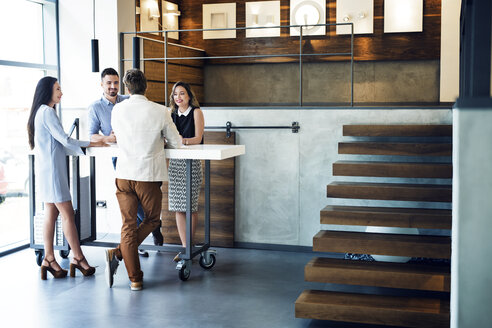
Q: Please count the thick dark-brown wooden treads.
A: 8